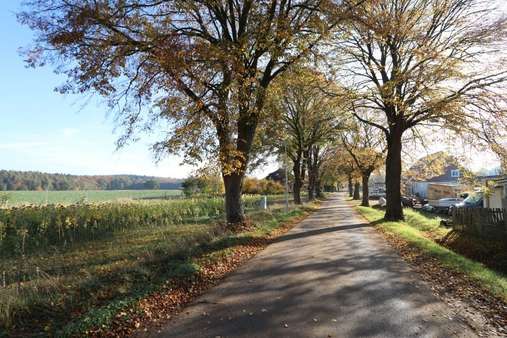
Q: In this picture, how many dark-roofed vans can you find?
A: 0